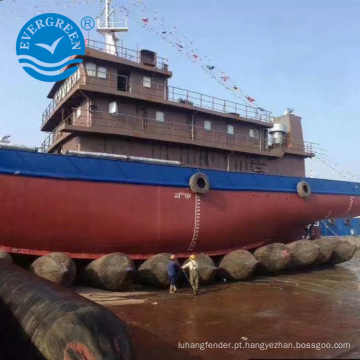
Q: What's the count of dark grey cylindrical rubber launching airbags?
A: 11